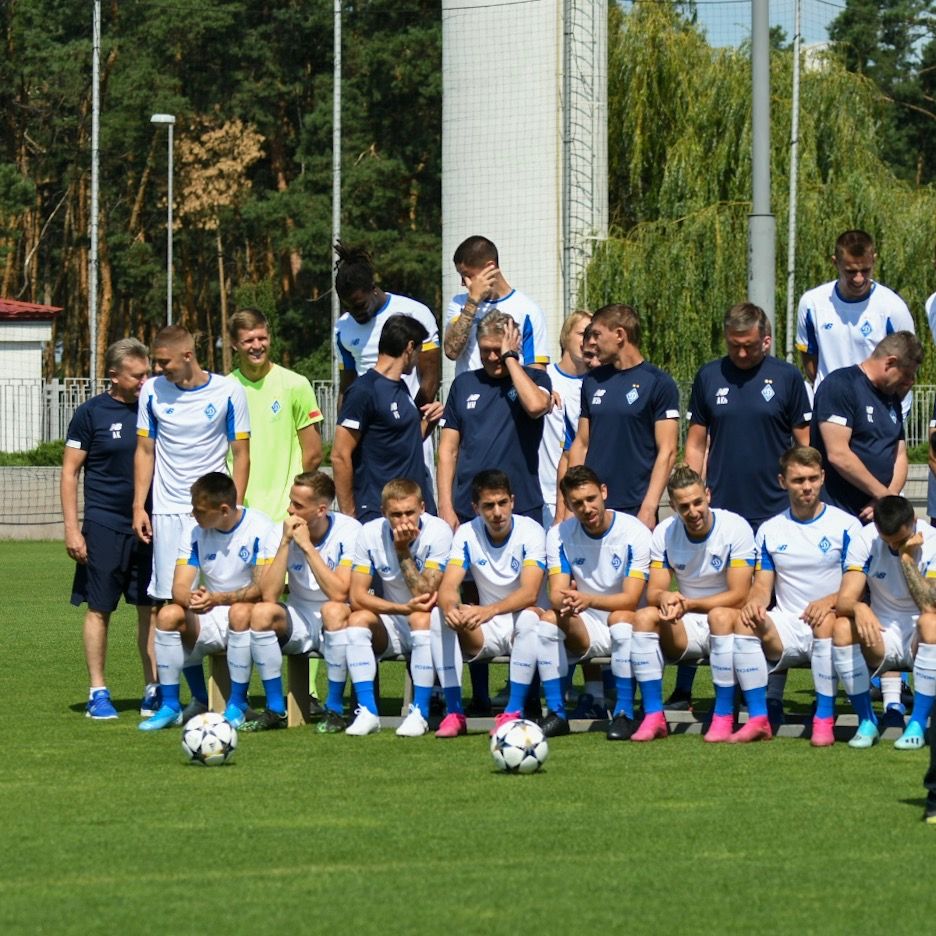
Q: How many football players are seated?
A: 8